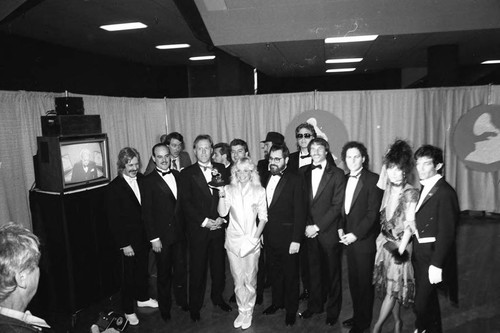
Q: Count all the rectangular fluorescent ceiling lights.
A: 7